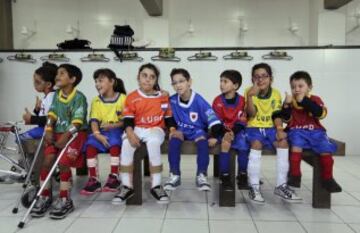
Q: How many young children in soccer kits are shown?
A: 8